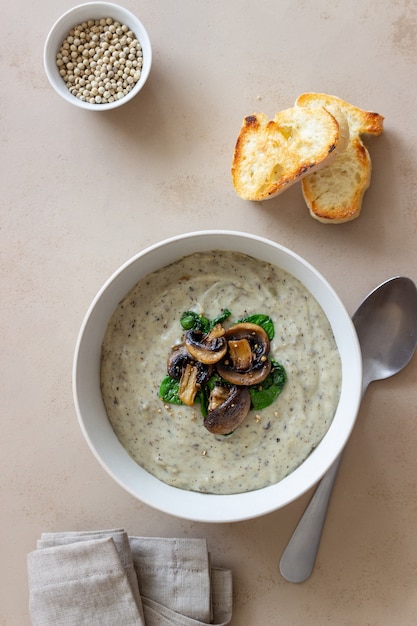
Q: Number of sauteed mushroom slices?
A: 5